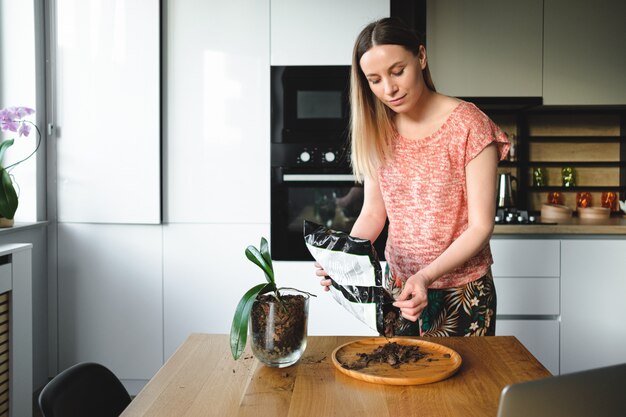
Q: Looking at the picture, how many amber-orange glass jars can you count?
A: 3